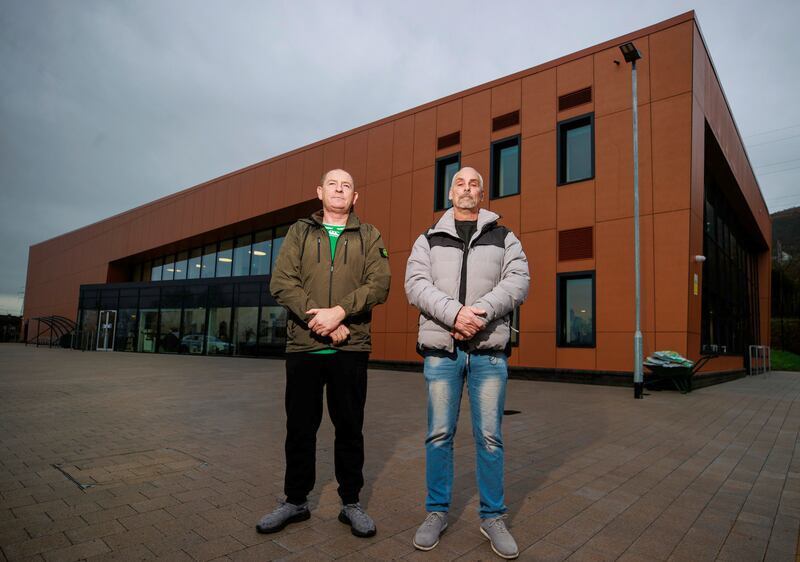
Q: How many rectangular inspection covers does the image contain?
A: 1